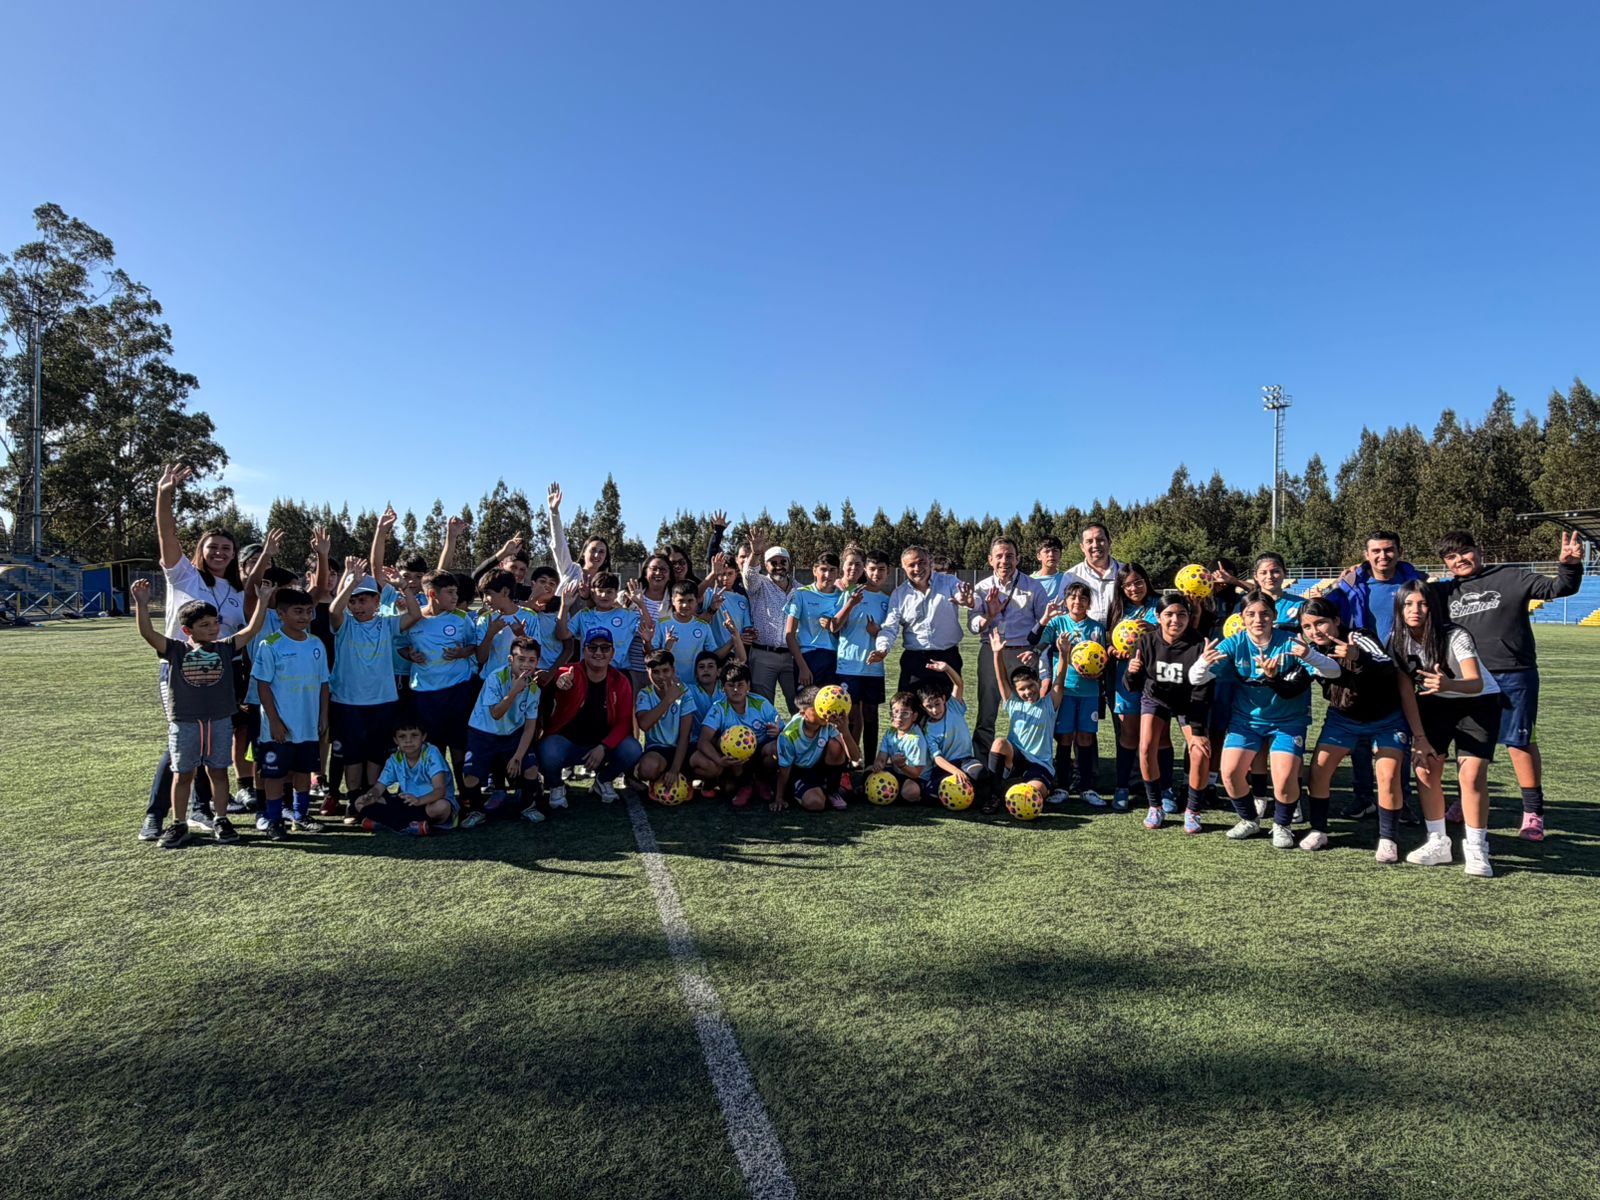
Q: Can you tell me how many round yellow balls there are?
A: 10